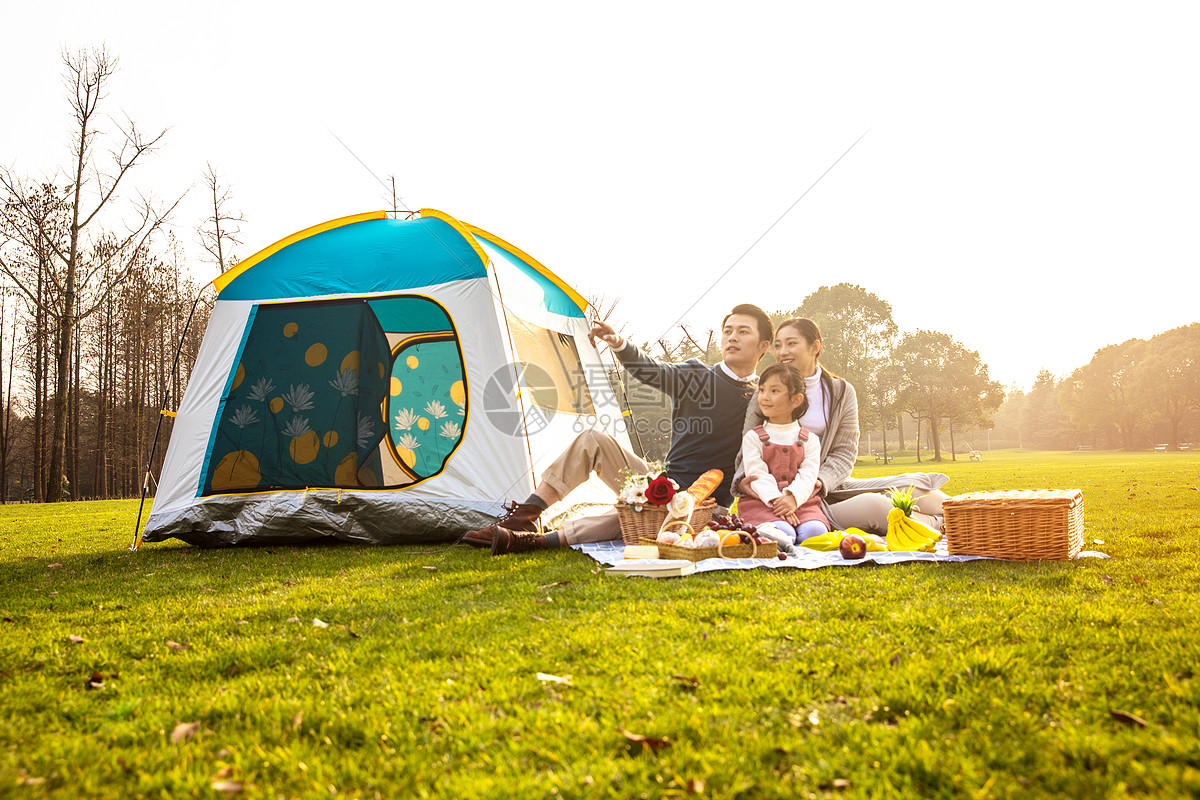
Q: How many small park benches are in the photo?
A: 5